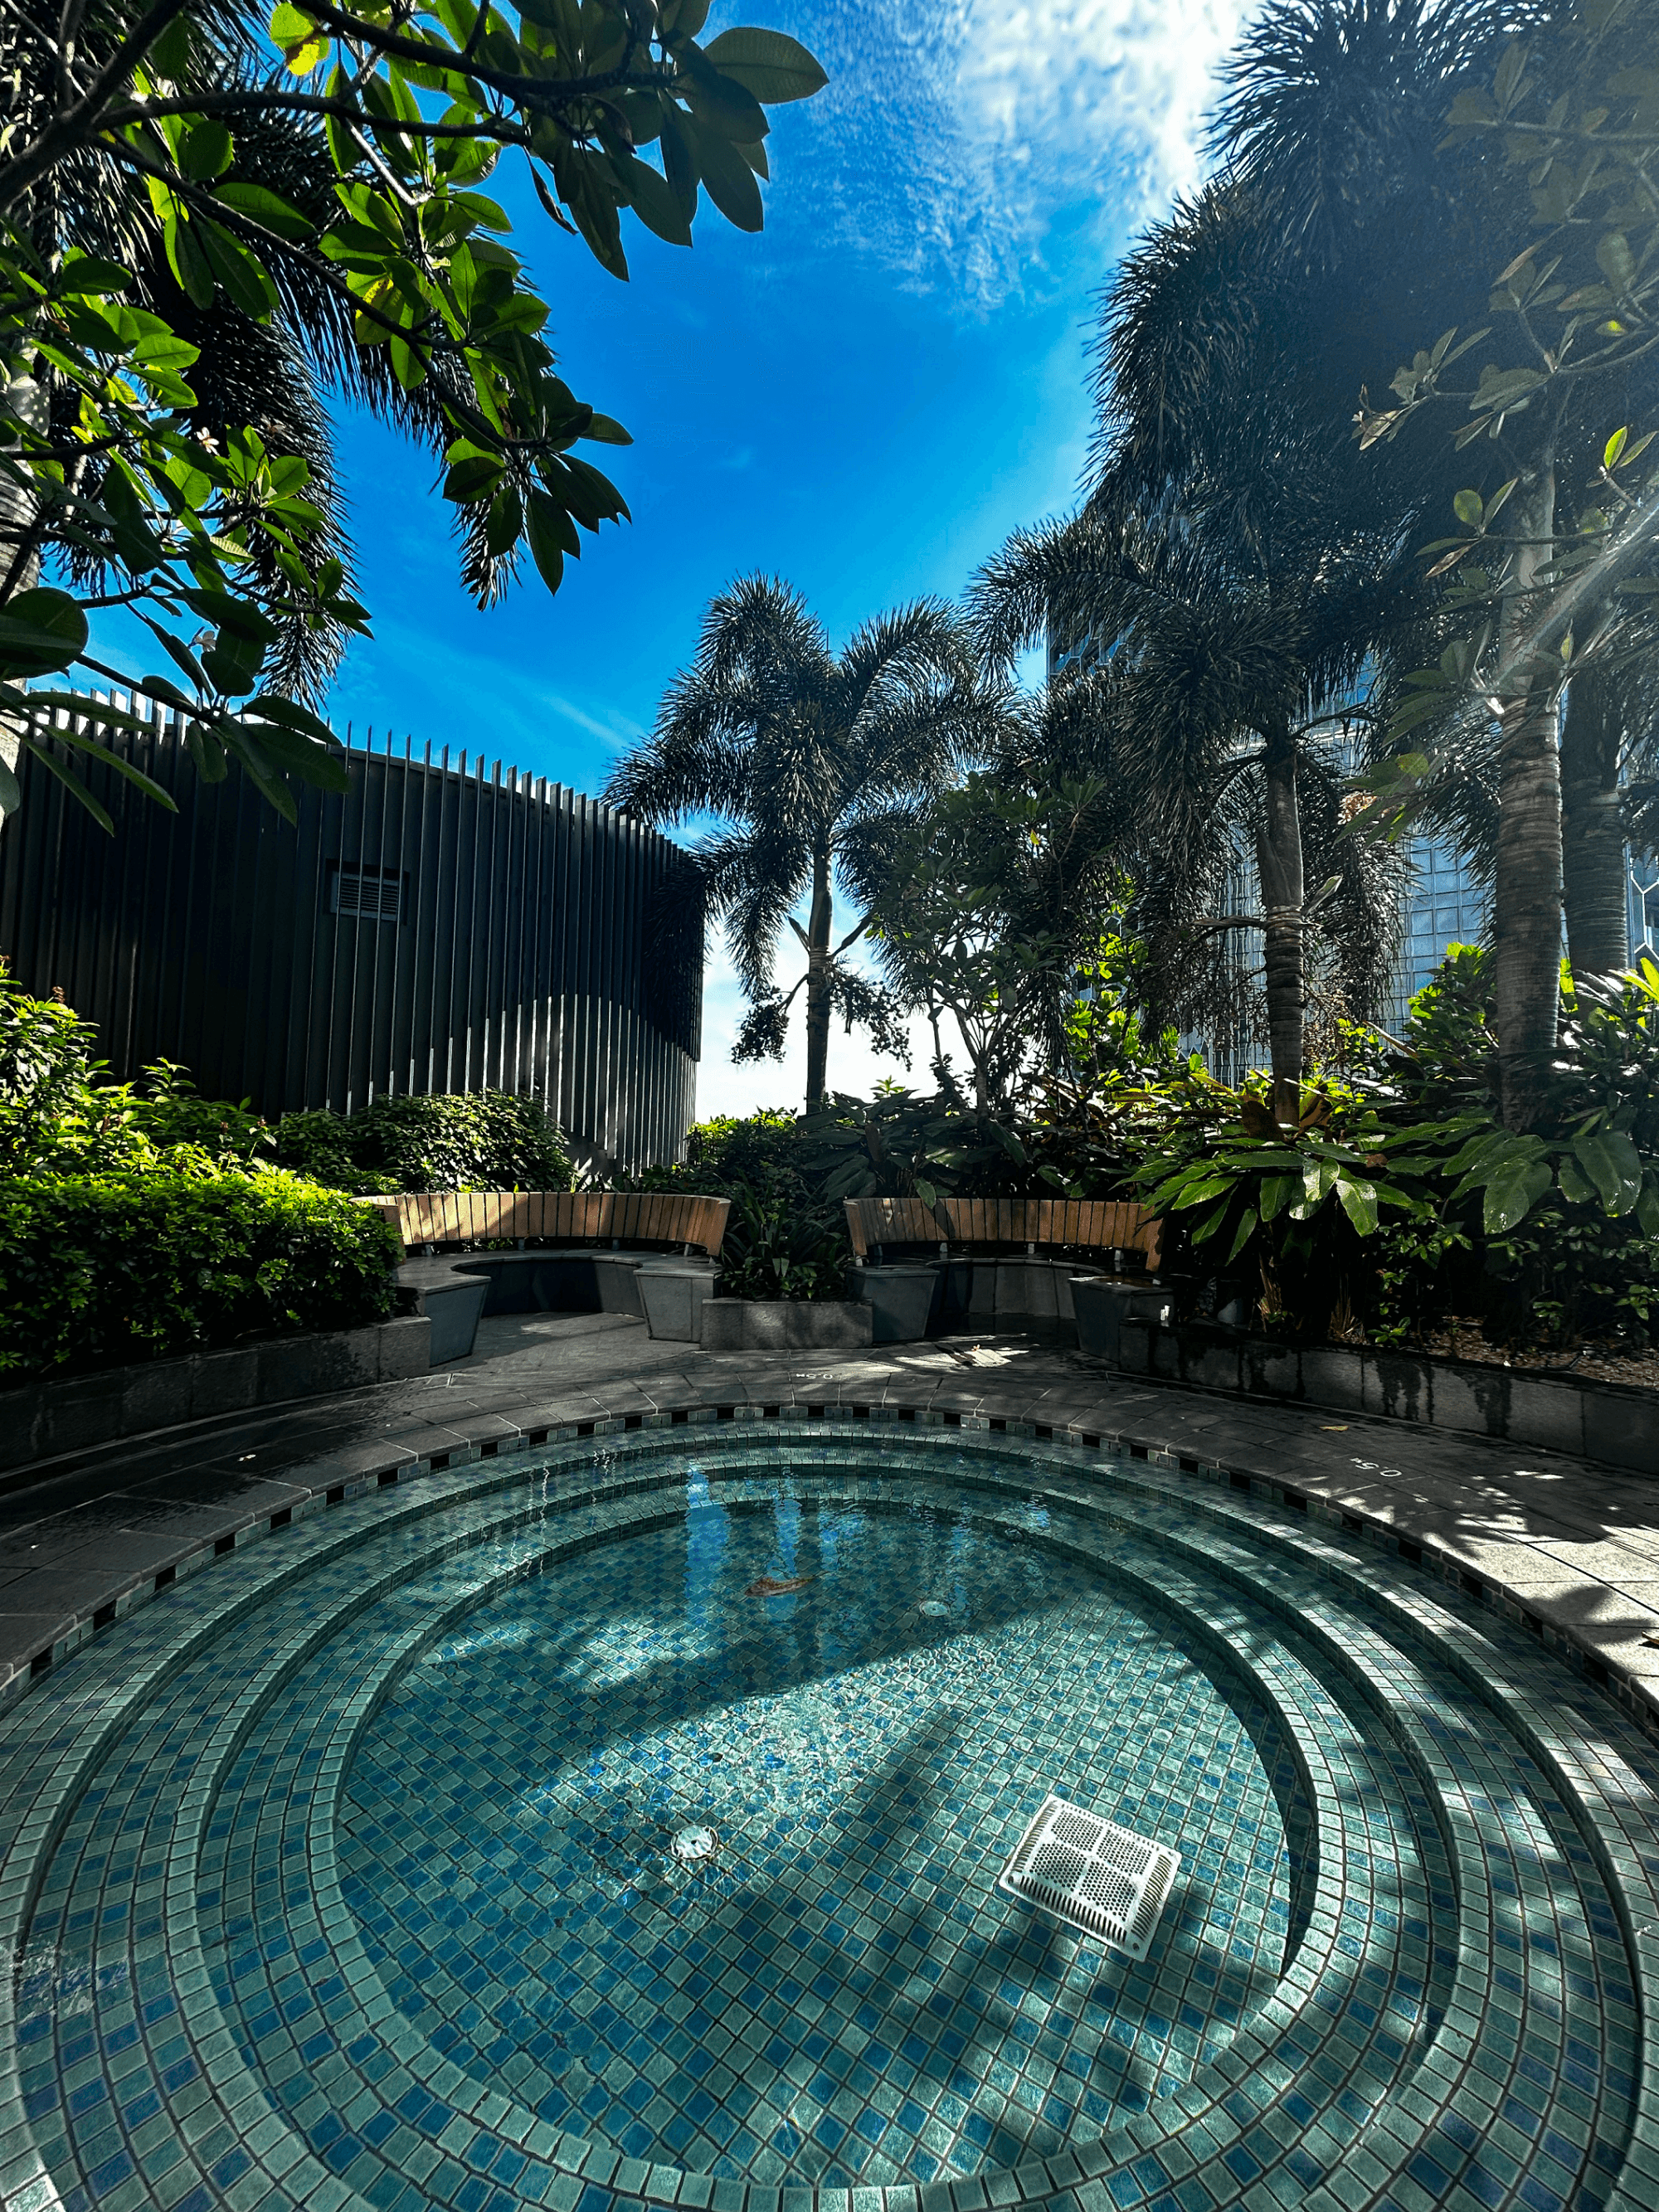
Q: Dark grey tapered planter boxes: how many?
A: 4